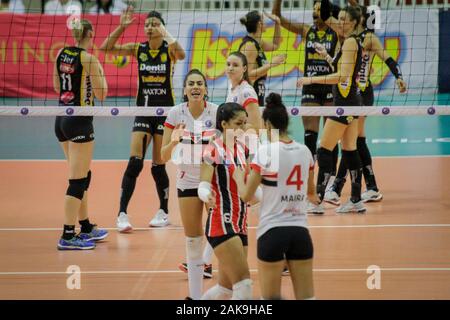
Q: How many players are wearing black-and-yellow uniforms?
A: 6